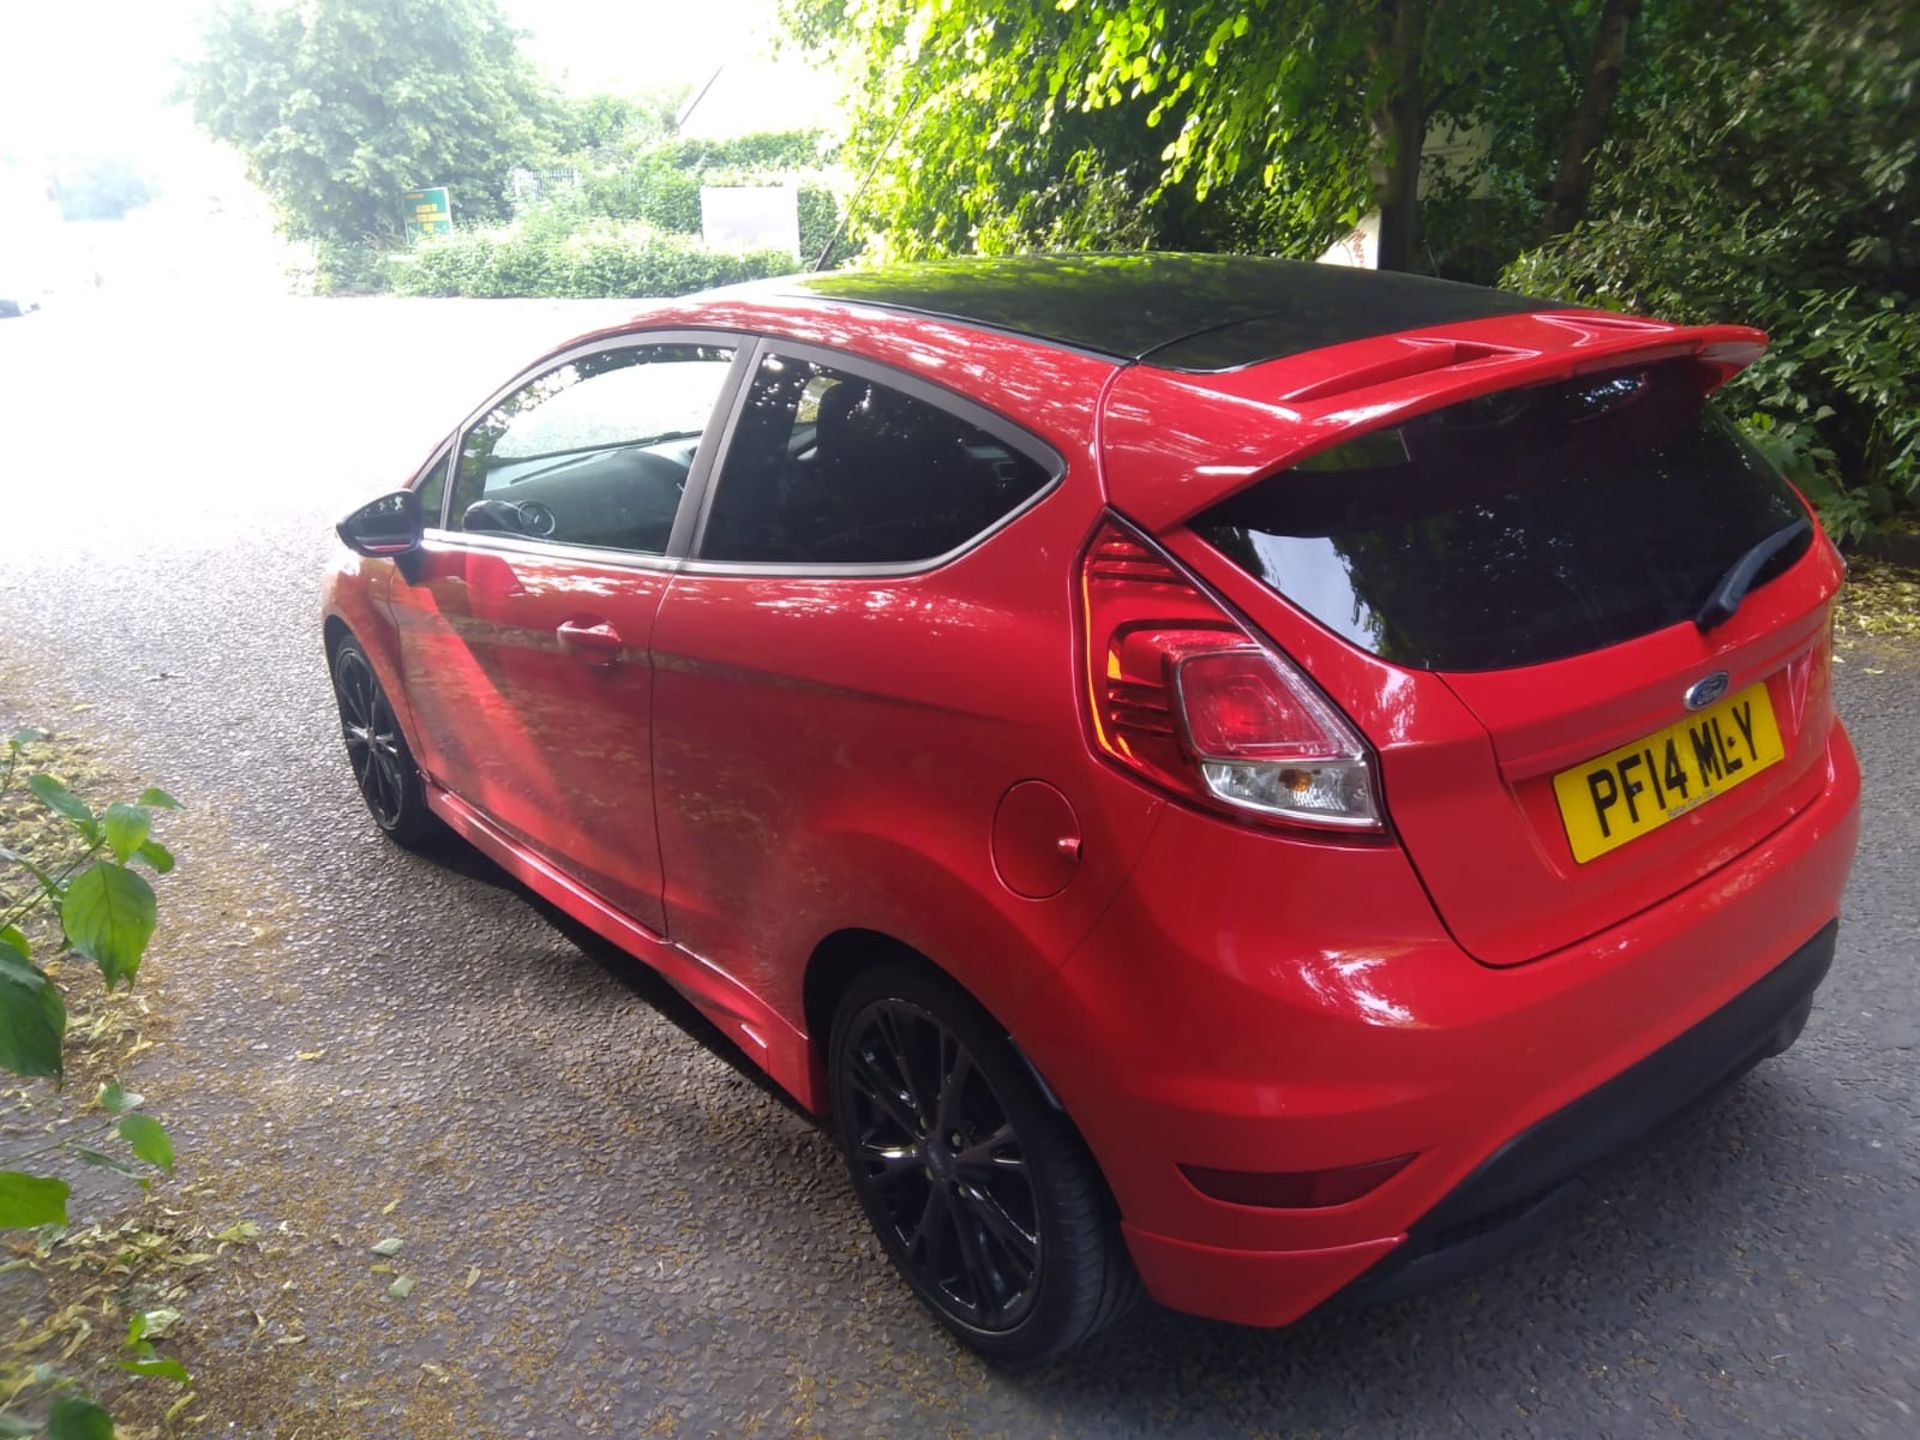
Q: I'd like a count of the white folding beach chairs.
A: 0